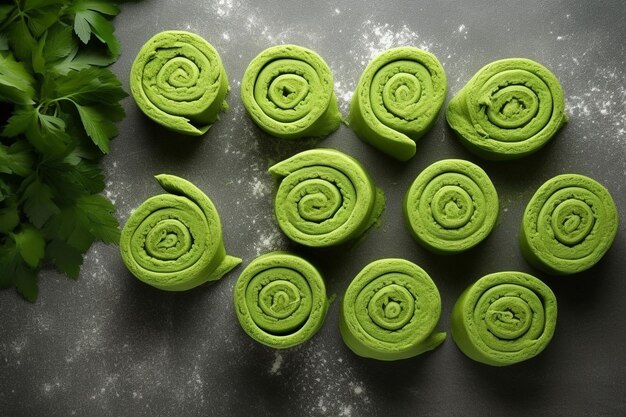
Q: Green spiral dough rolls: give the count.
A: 11